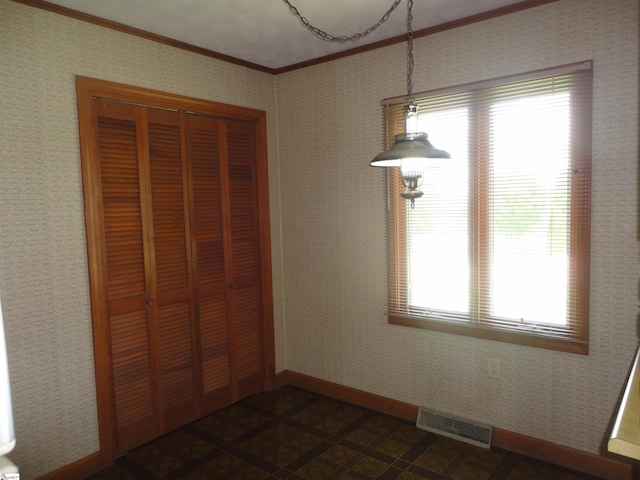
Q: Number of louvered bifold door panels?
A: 4